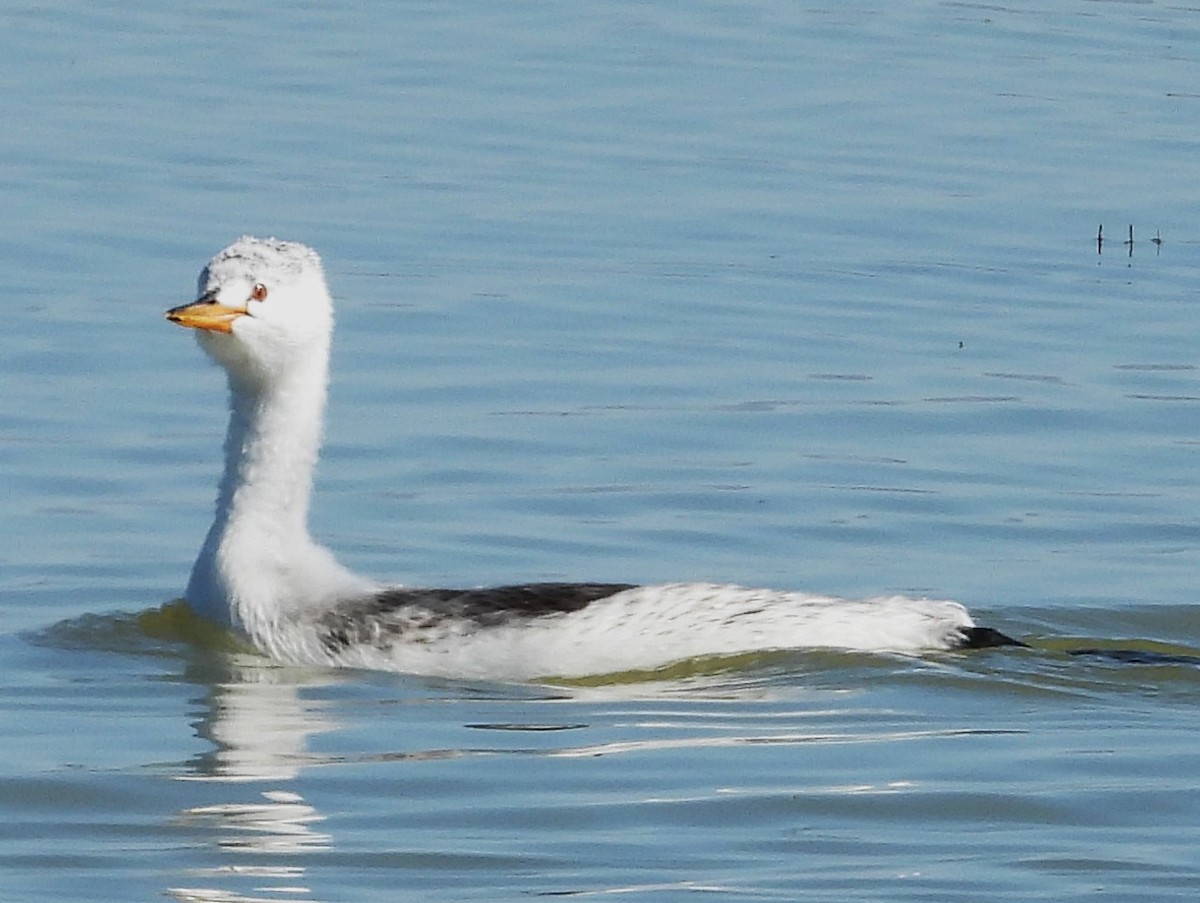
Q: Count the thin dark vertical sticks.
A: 3